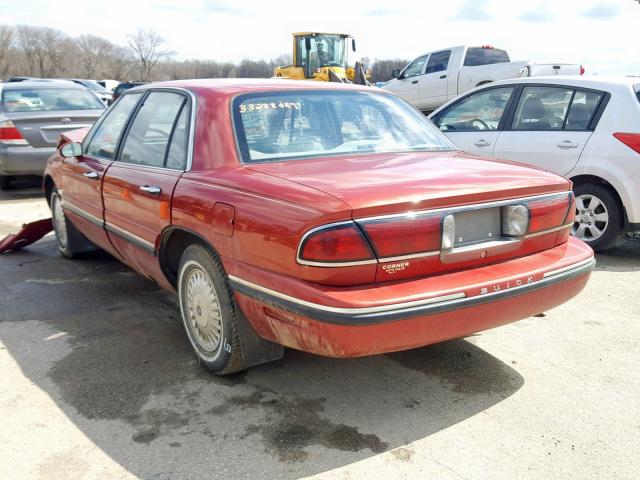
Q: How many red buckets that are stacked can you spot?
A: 0